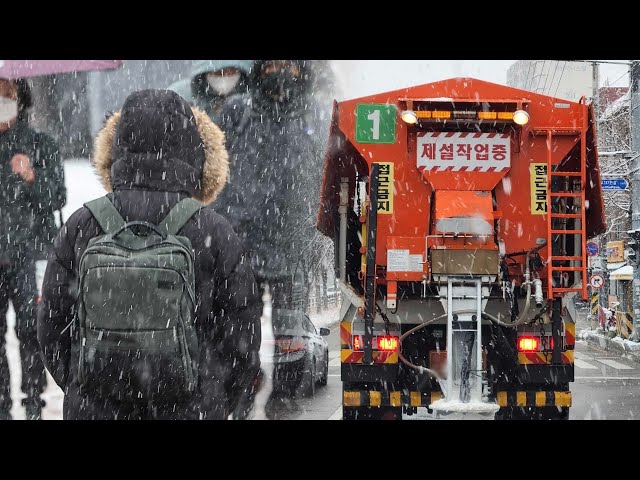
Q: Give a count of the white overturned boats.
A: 0